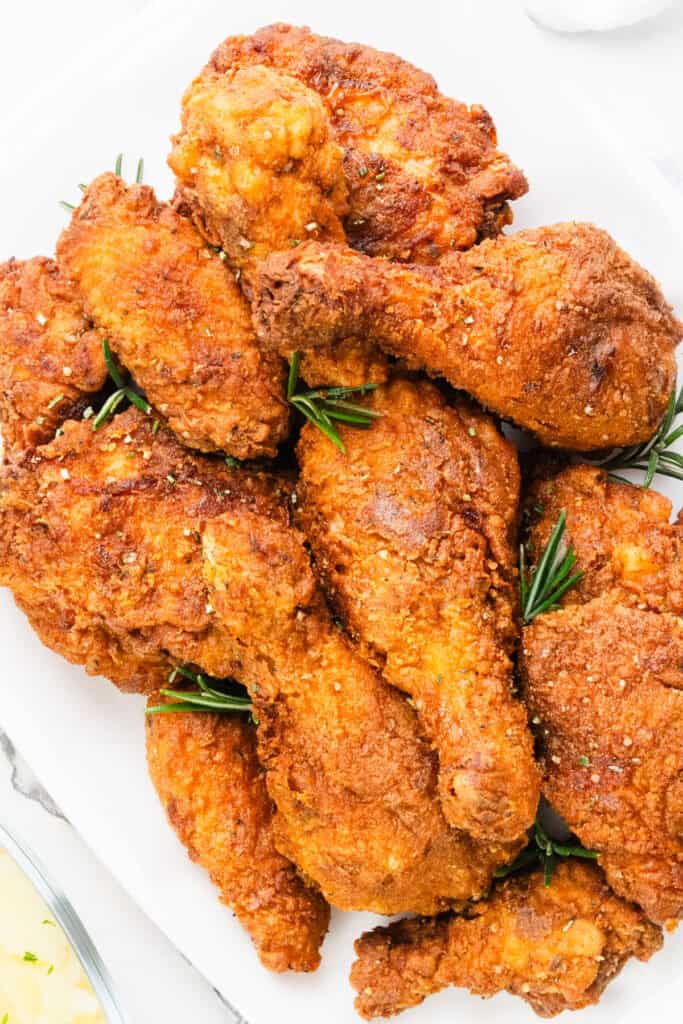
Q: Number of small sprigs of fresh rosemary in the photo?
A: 7